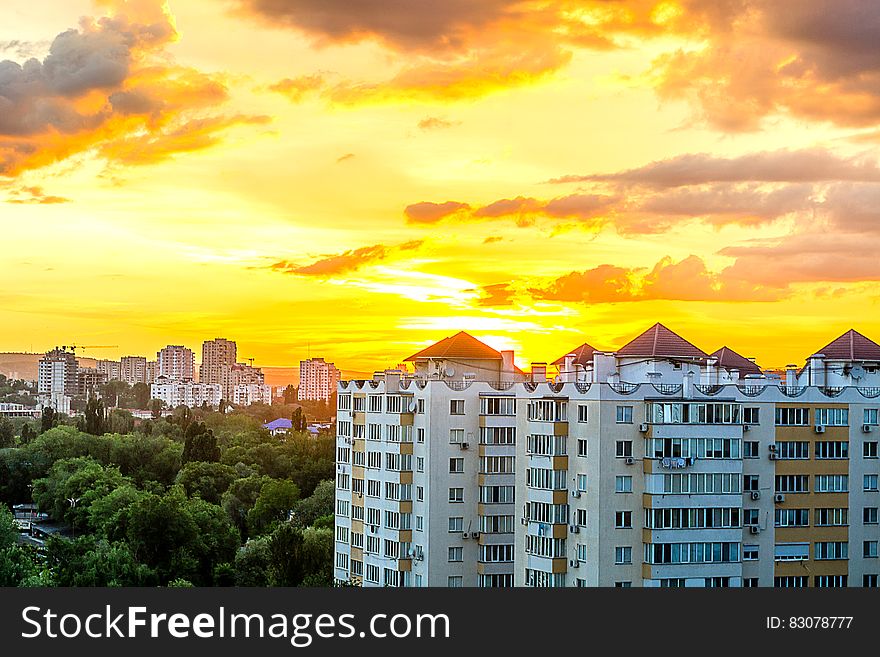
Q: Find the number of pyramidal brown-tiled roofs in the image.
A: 5